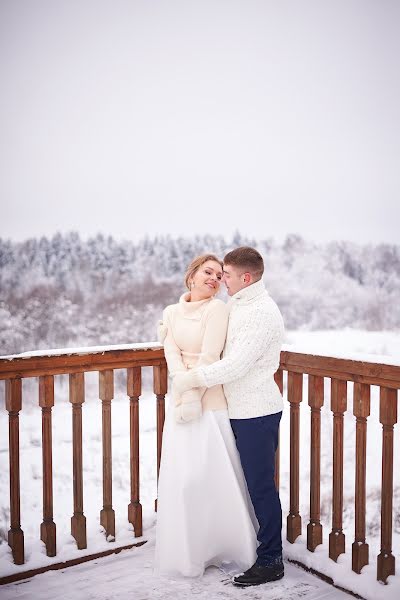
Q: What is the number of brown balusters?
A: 12